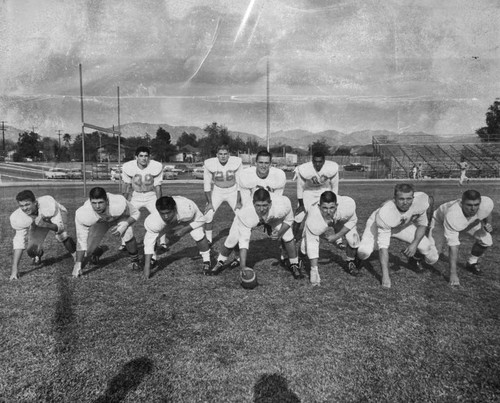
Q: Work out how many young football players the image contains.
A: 11